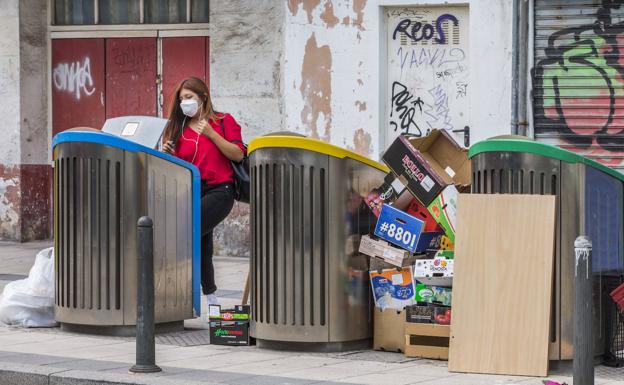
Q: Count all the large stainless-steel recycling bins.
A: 3